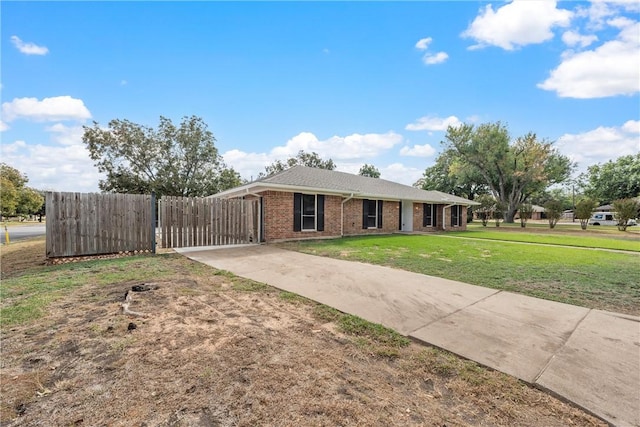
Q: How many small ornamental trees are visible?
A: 6